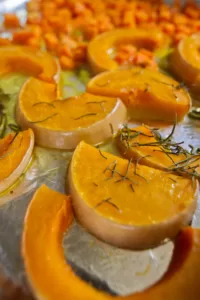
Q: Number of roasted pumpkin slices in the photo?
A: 9